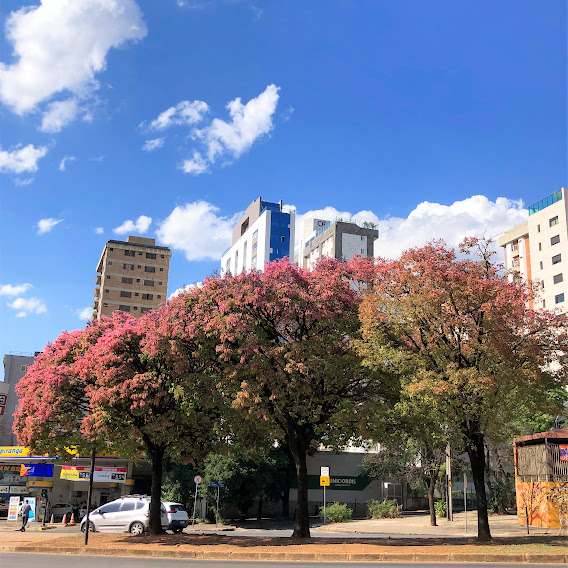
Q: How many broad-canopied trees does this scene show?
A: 3